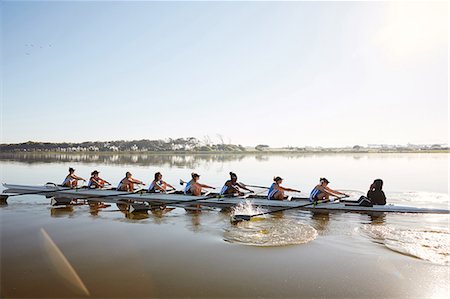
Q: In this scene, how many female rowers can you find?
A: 8